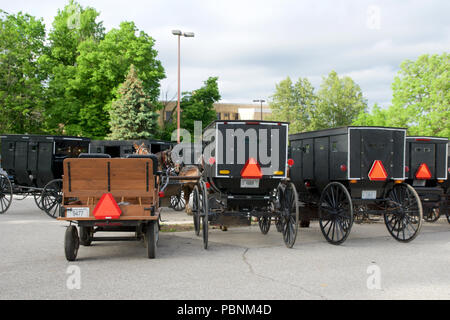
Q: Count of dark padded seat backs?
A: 2